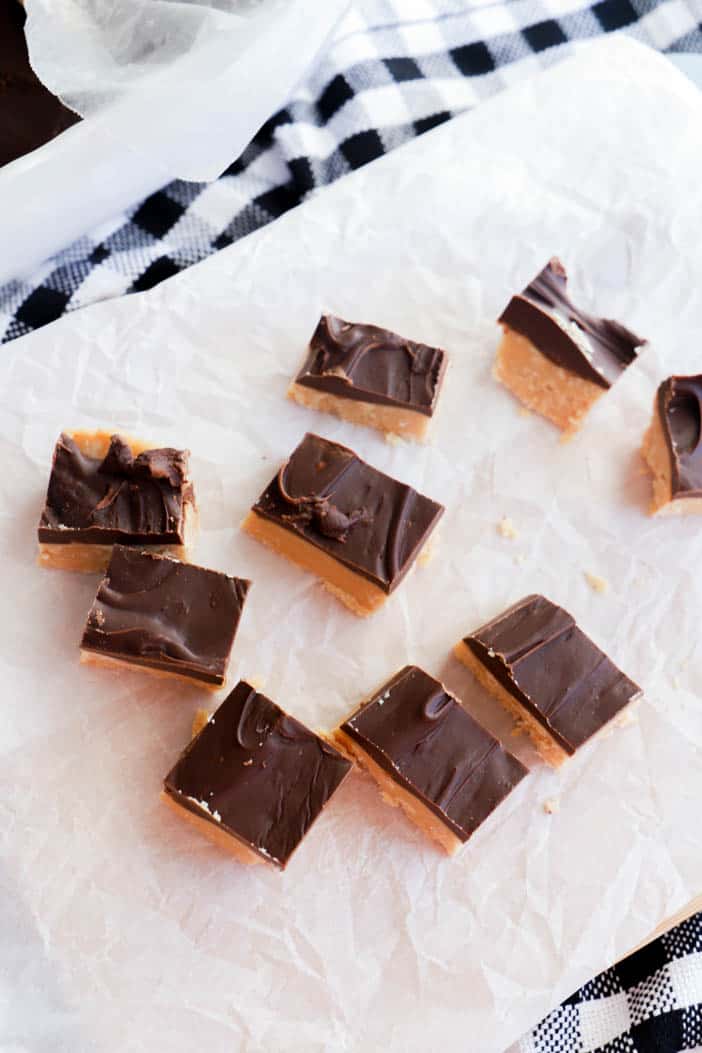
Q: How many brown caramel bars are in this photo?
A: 9